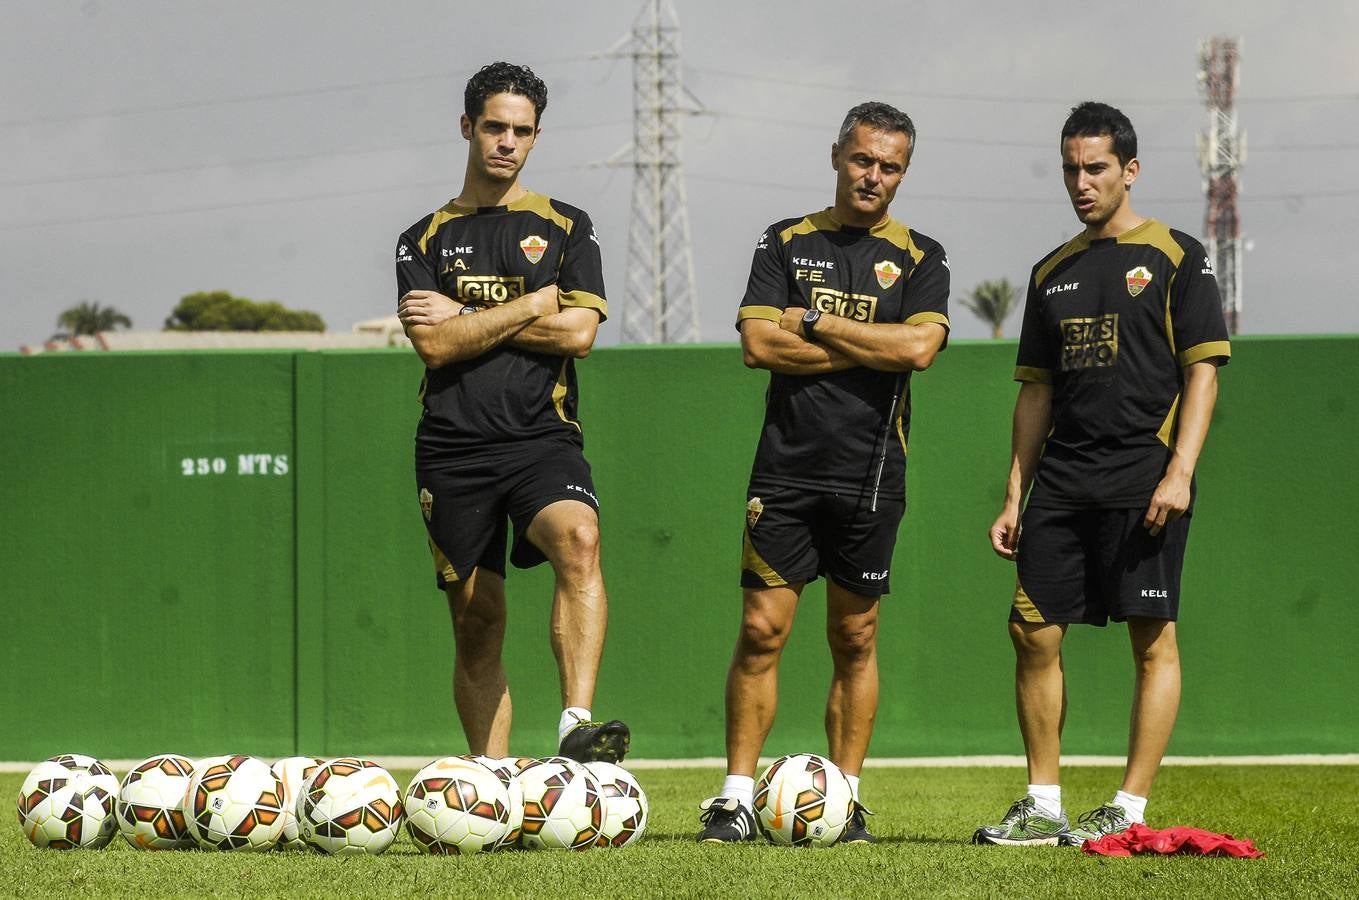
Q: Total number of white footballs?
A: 11